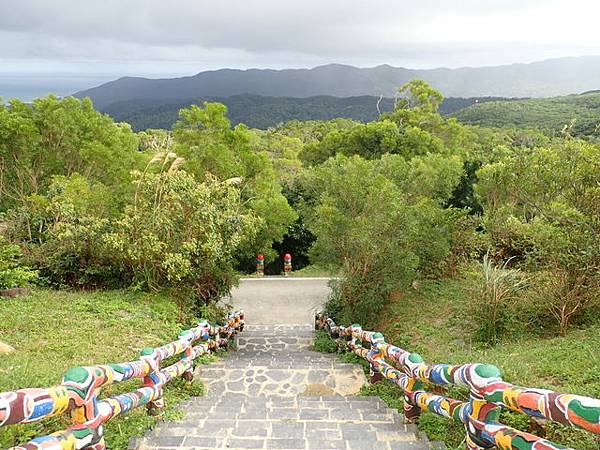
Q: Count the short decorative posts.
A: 2